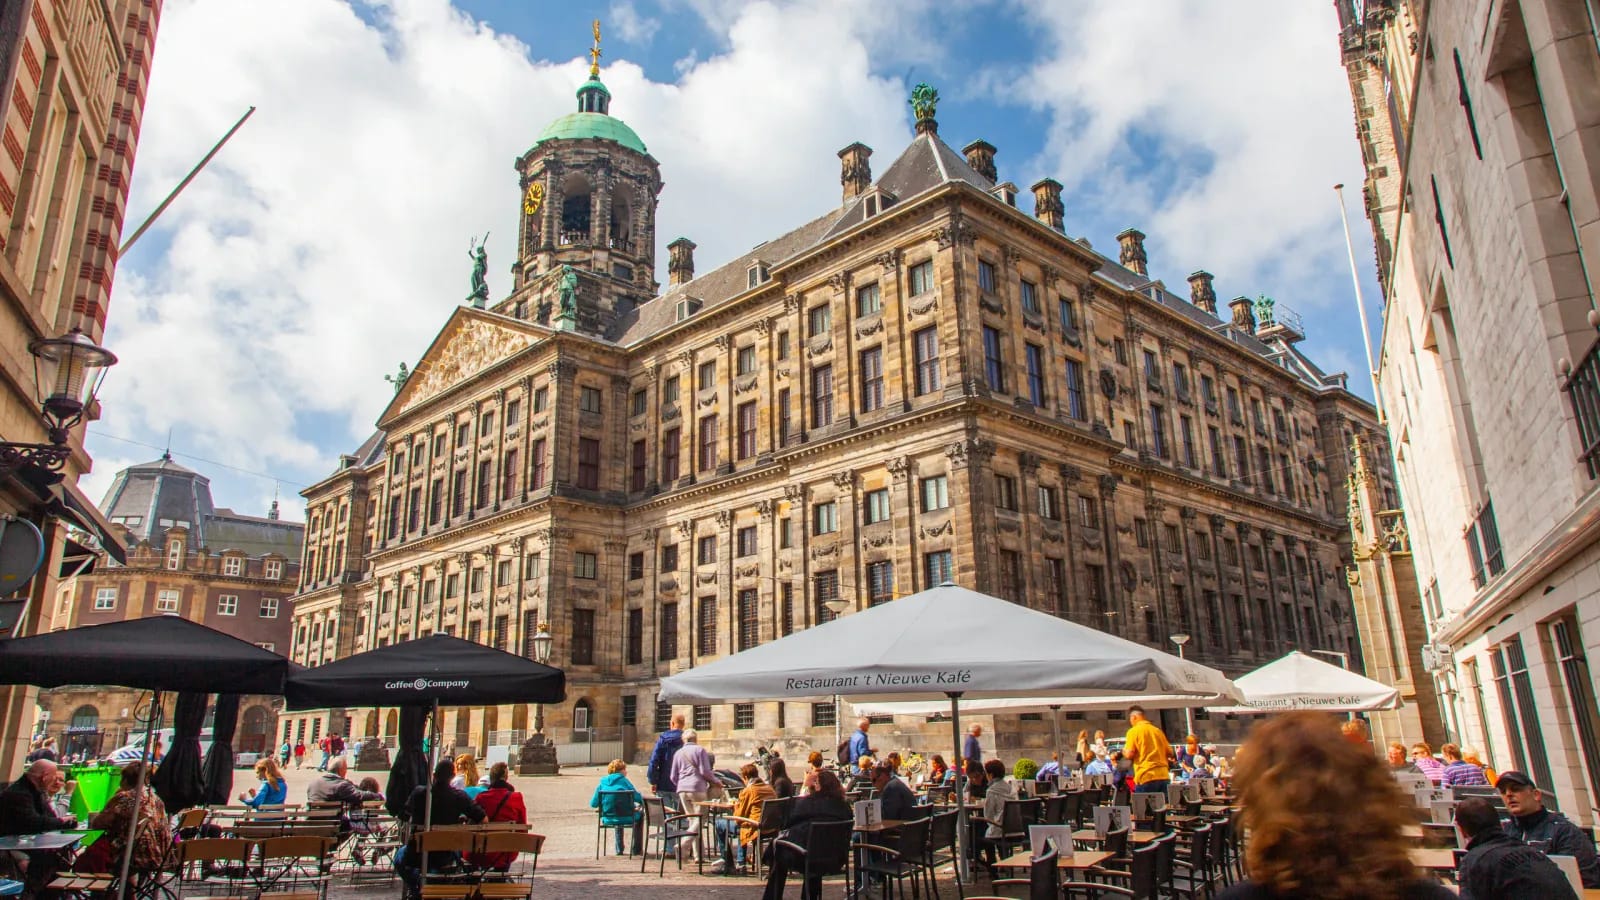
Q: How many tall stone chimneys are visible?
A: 7